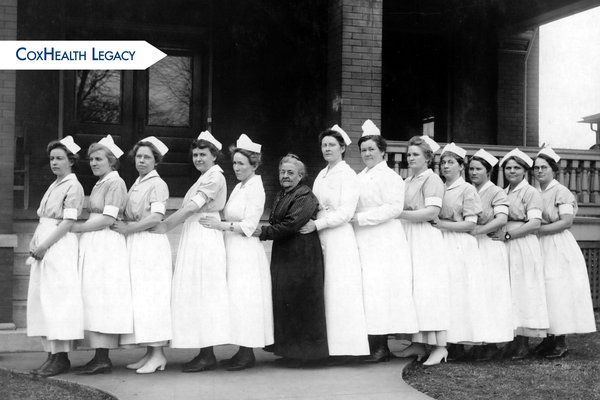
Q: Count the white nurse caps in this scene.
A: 12